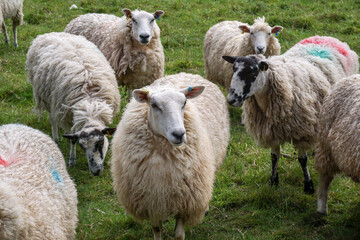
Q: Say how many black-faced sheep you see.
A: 2